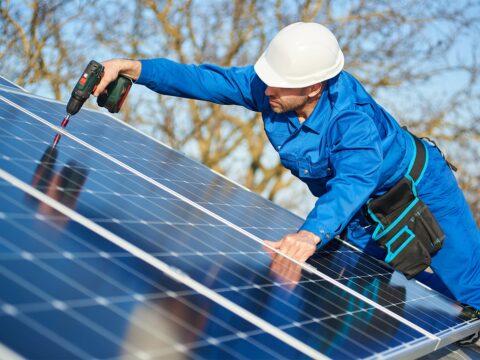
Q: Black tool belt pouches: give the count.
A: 1